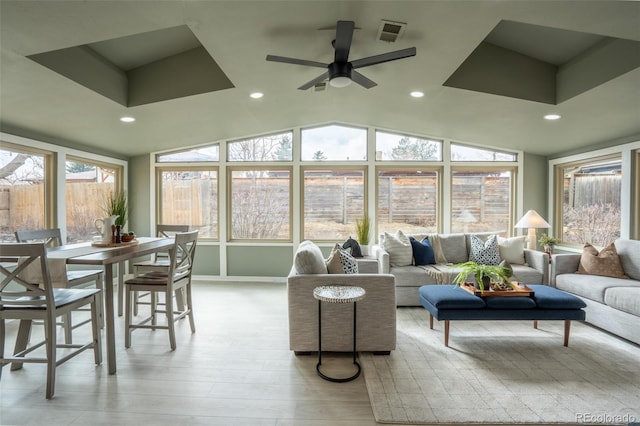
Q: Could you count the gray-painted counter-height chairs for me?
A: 4